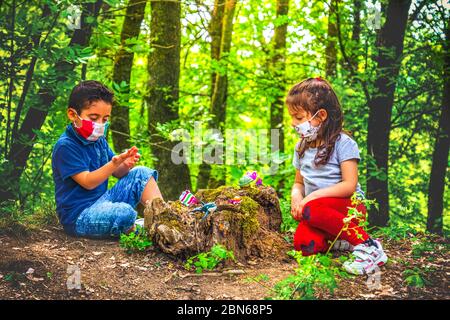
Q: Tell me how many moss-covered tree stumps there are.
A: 1